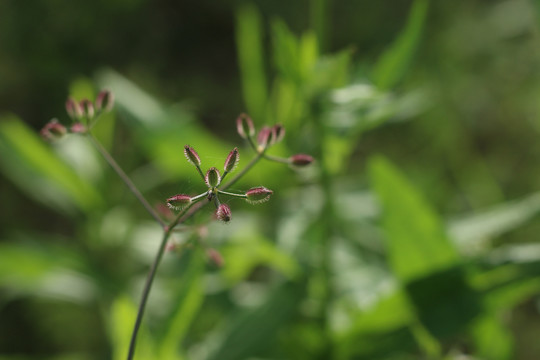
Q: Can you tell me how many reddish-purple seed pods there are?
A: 15